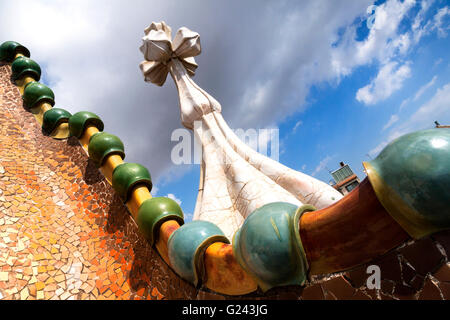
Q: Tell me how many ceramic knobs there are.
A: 11